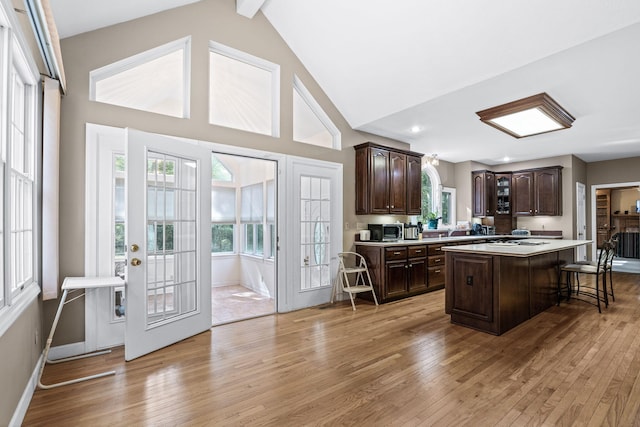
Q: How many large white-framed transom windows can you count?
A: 3